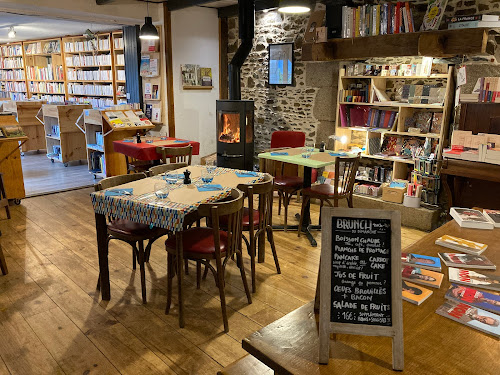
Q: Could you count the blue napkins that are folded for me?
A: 8